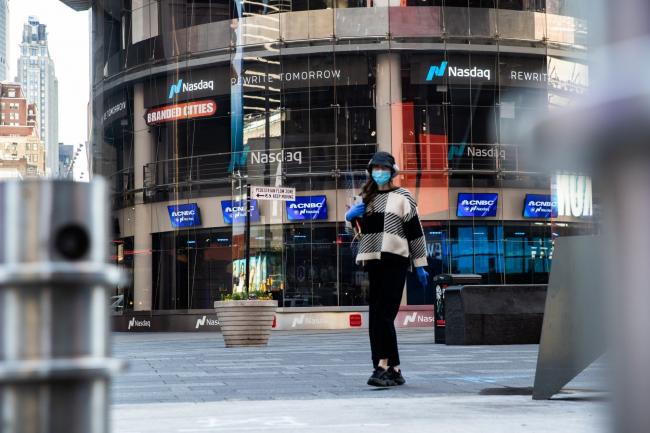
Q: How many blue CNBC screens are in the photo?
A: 5